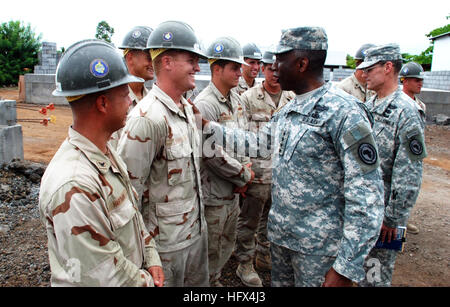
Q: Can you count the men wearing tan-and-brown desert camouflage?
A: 8